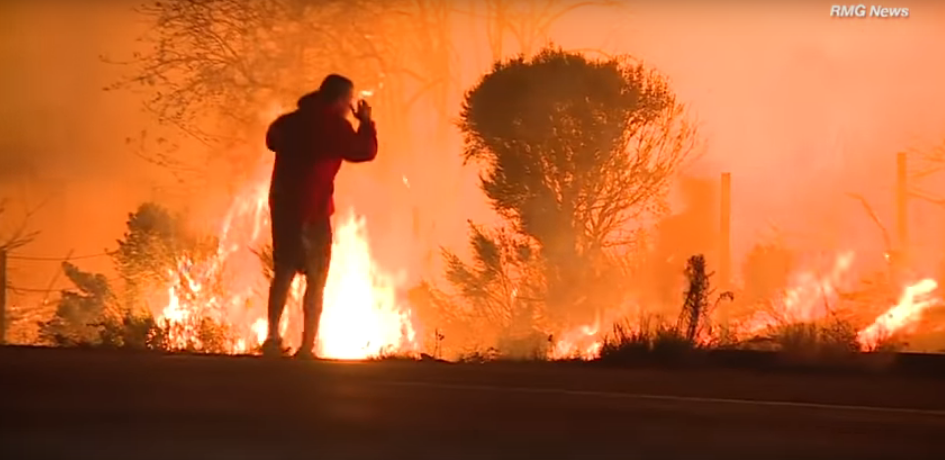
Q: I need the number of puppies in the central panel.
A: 0